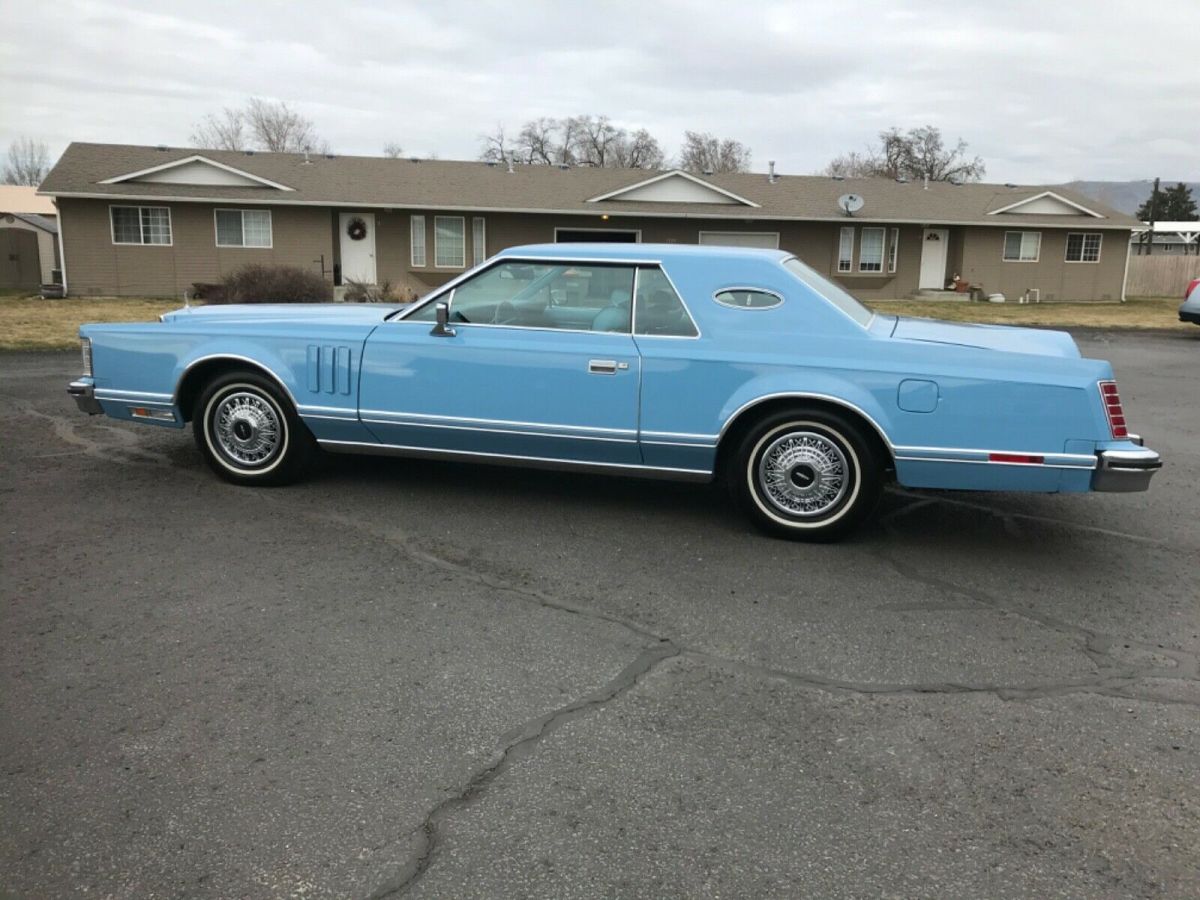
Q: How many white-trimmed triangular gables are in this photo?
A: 3